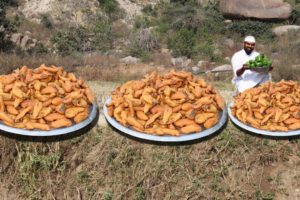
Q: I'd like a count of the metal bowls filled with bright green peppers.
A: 1